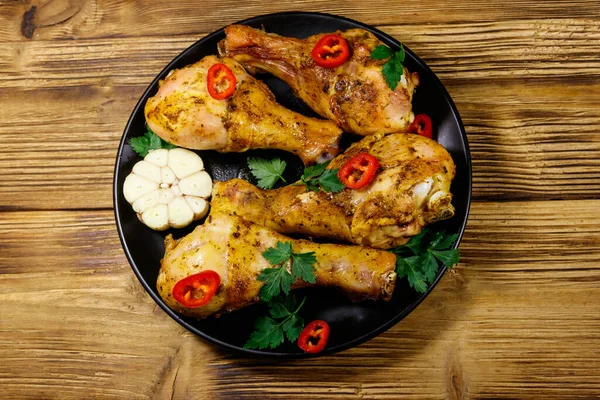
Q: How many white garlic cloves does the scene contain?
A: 11